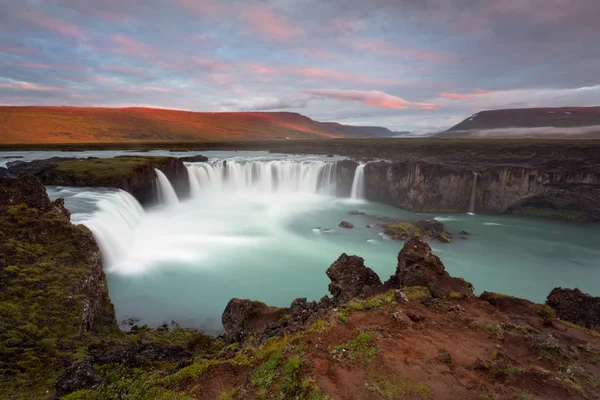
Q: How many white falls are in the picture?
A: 5